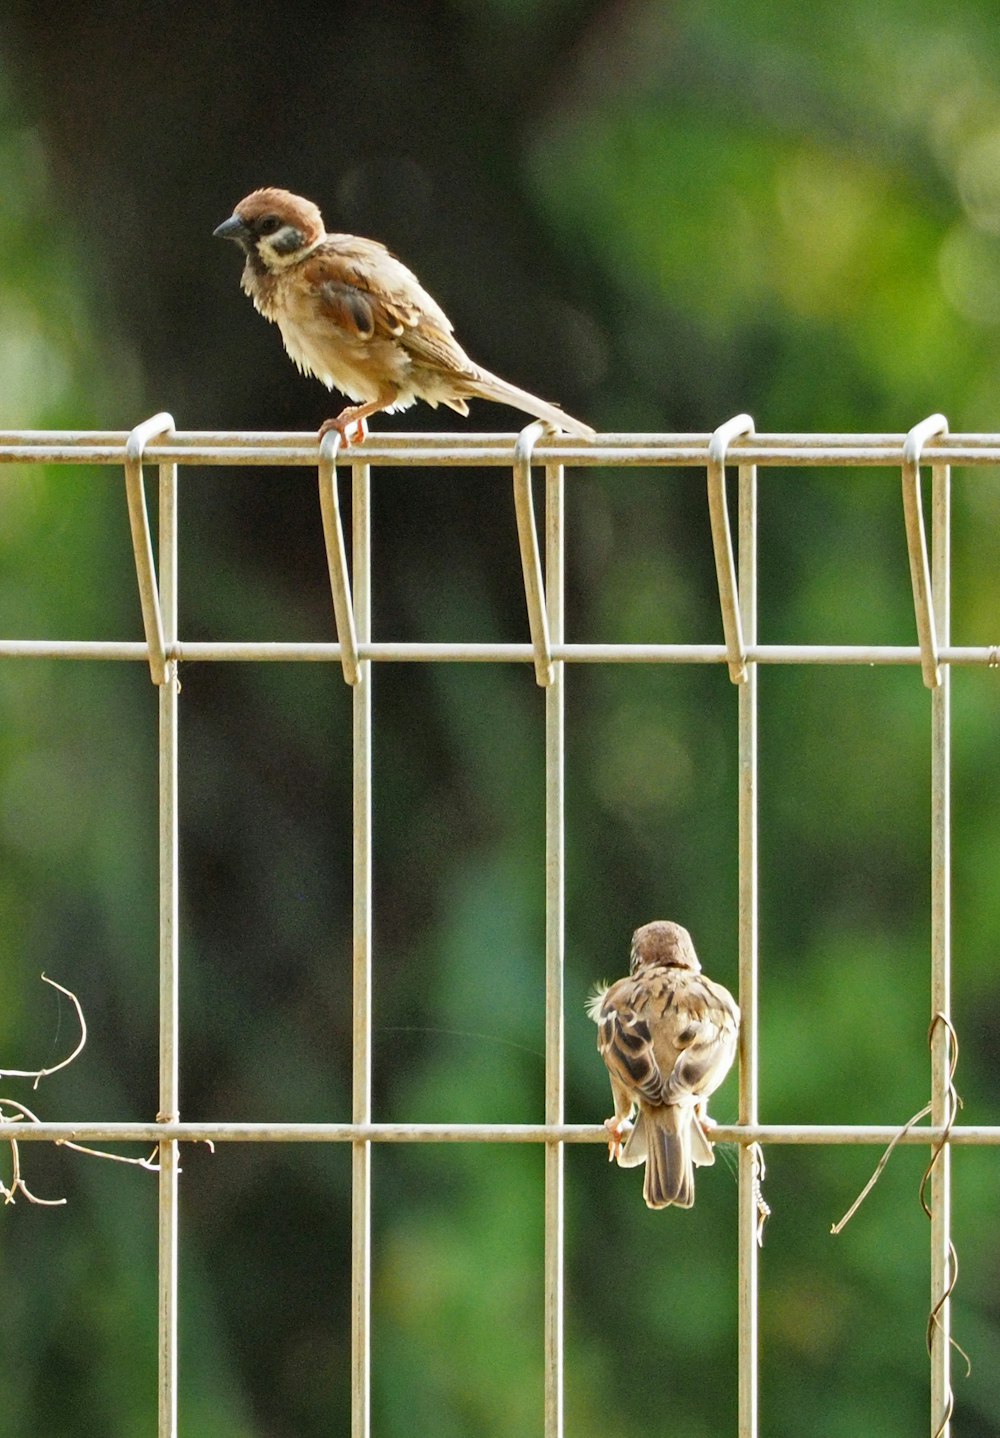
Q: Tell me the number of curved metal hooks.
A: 5